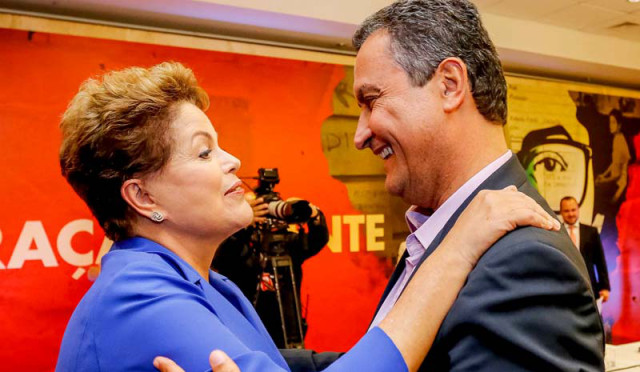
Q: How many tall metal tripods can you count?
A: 1